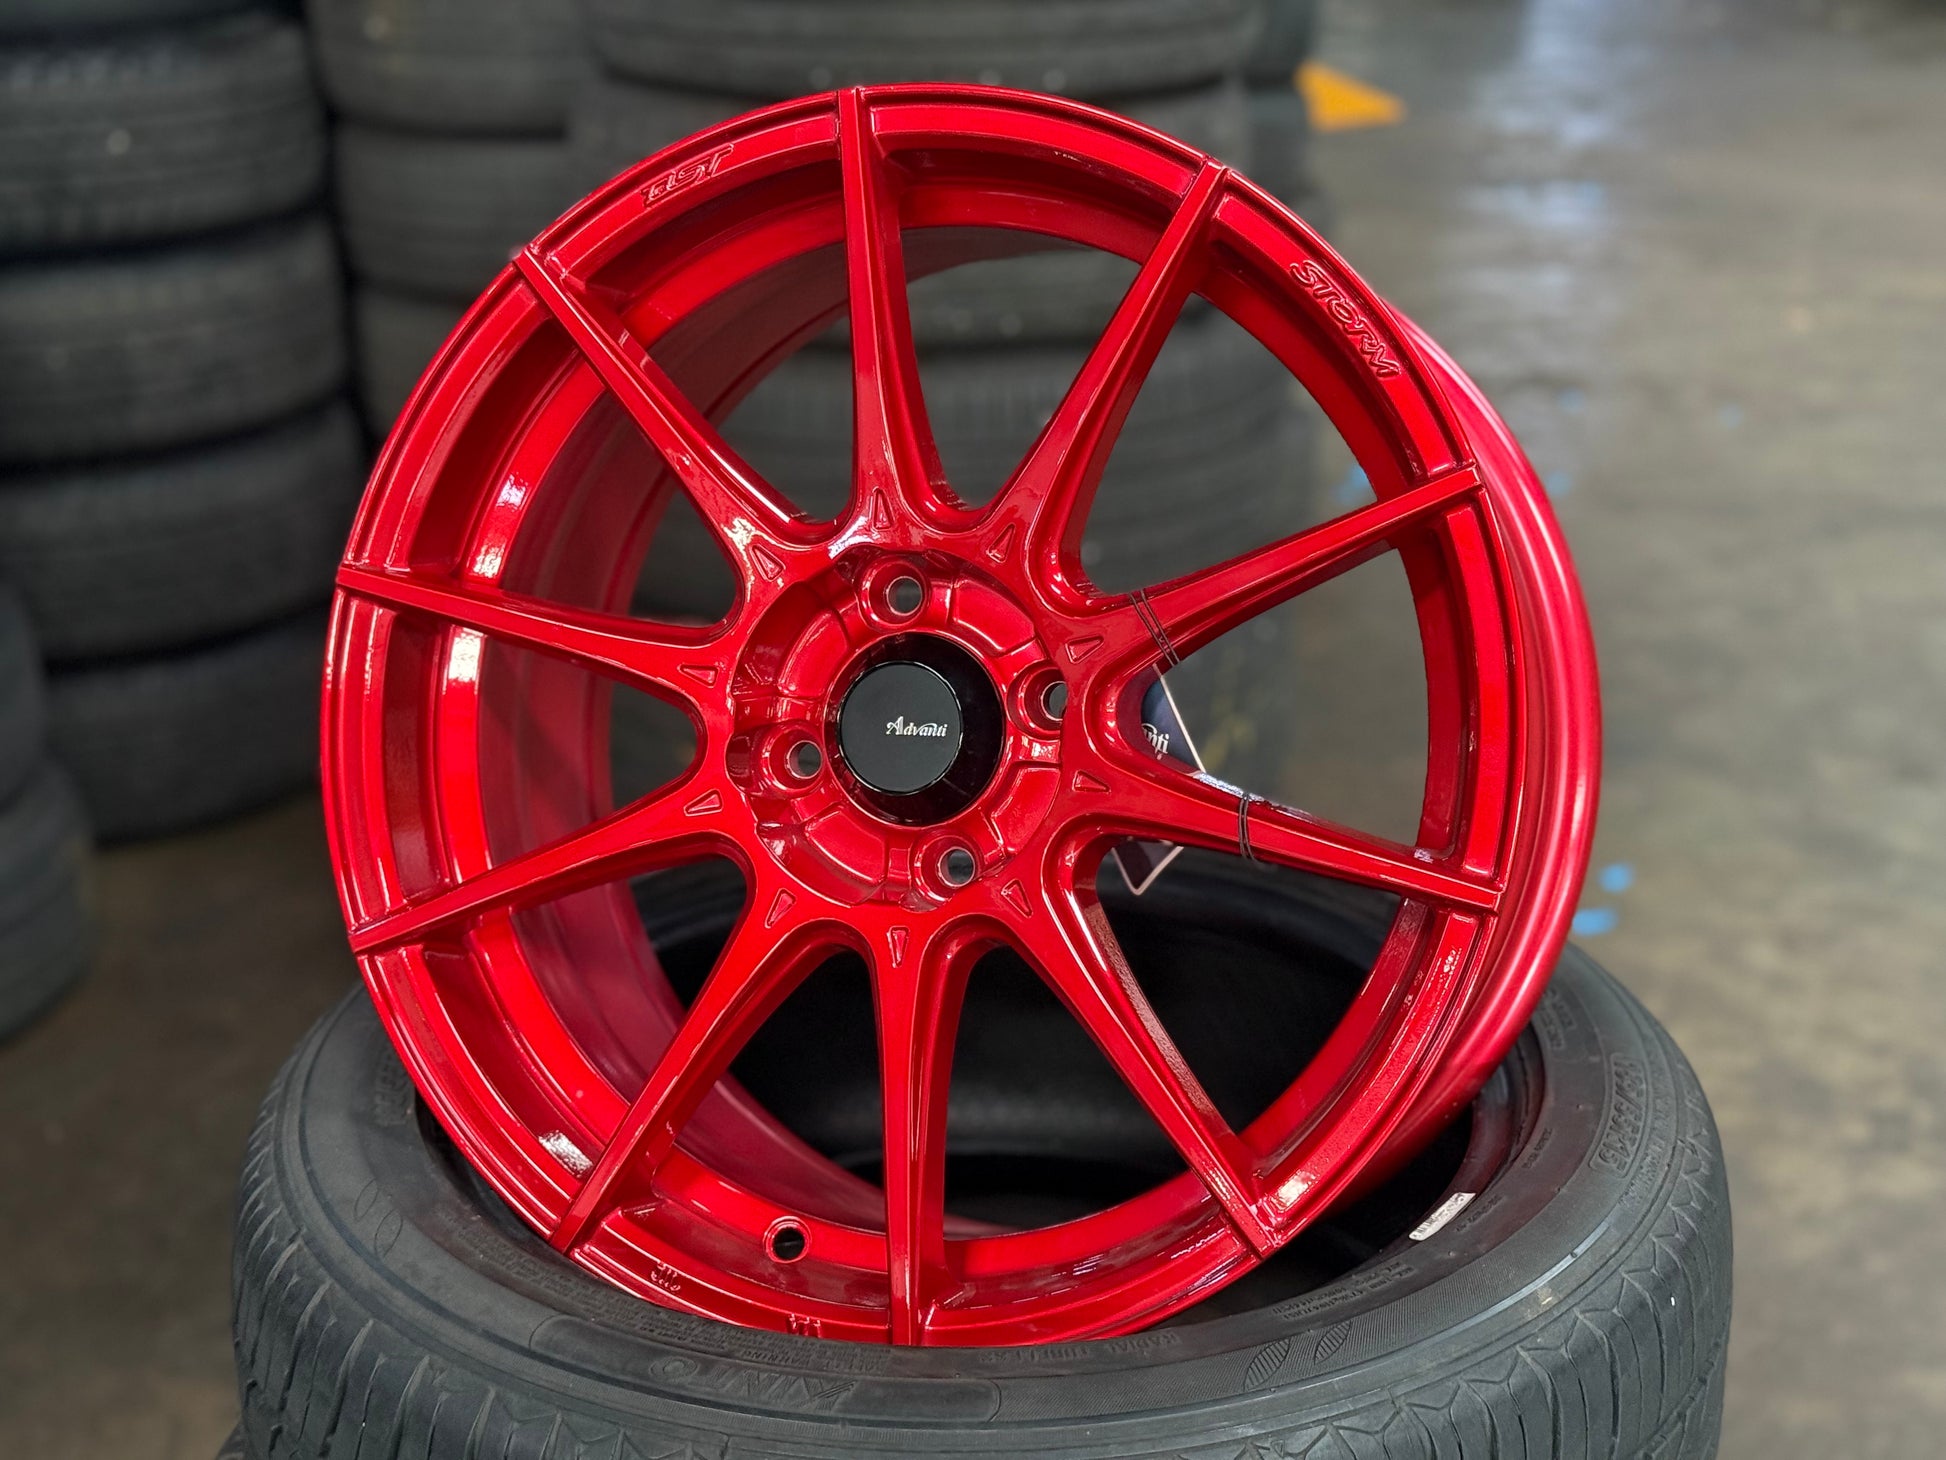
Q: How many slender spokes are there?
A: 10